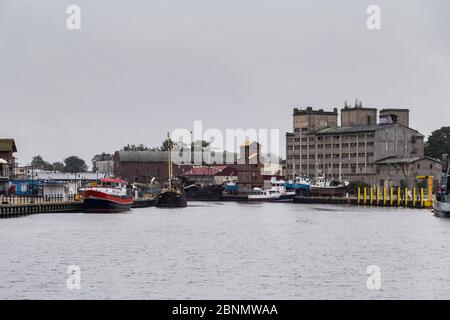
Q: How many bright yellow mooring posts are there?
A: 10